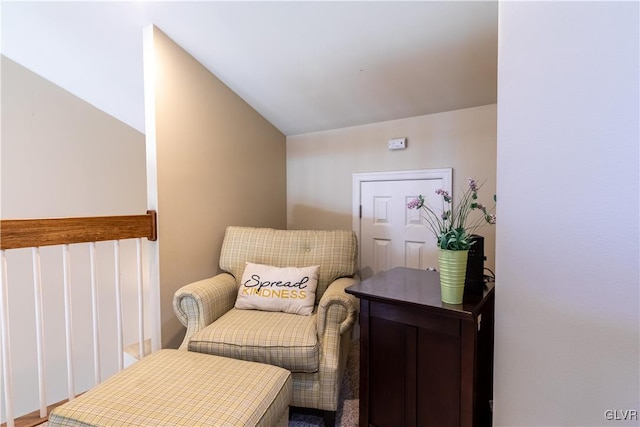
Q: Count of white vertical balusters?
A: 6